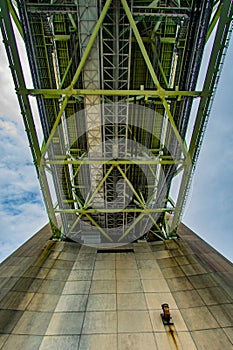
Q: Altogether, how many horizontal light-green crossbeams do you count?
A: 3